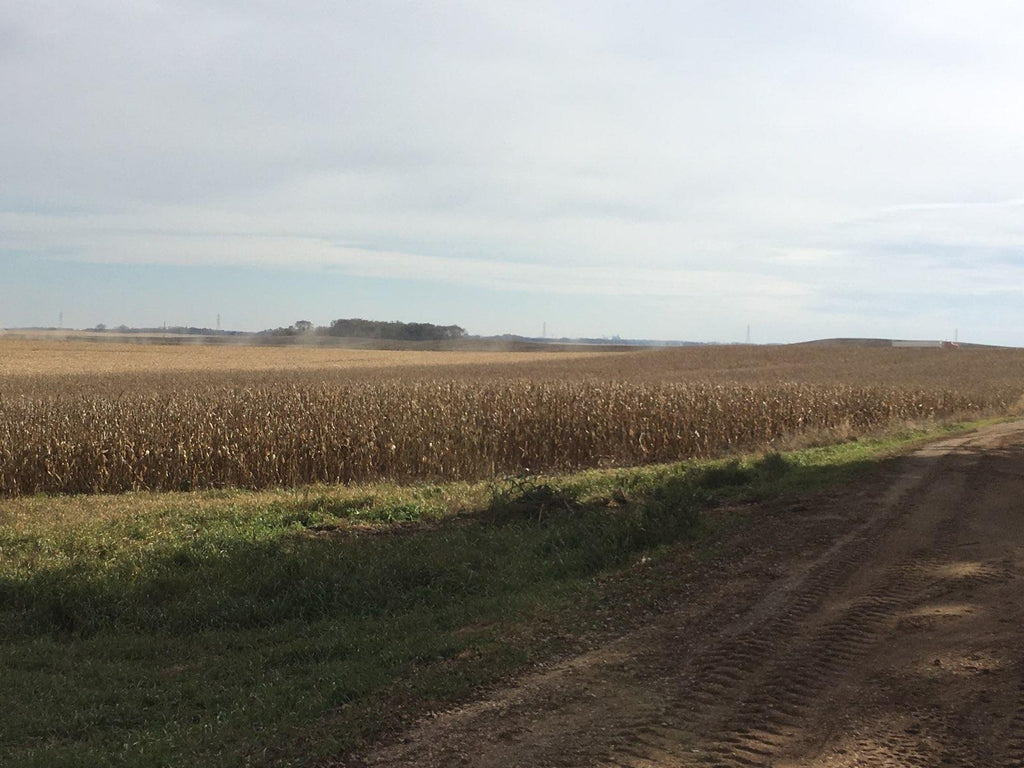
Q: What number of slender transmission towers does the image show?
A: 5